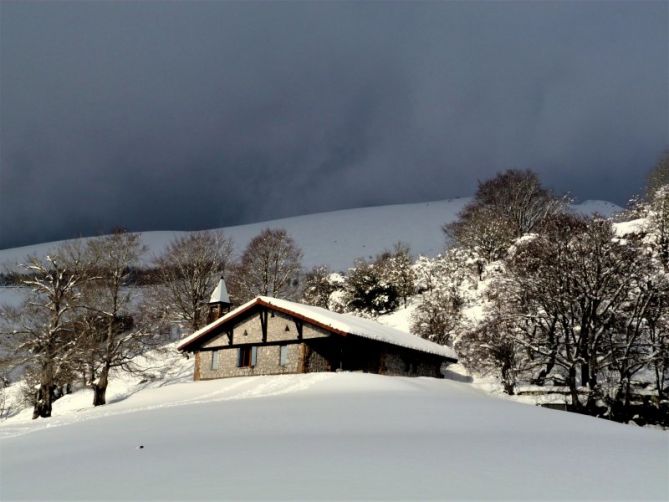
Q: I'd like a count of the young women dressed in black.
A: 0